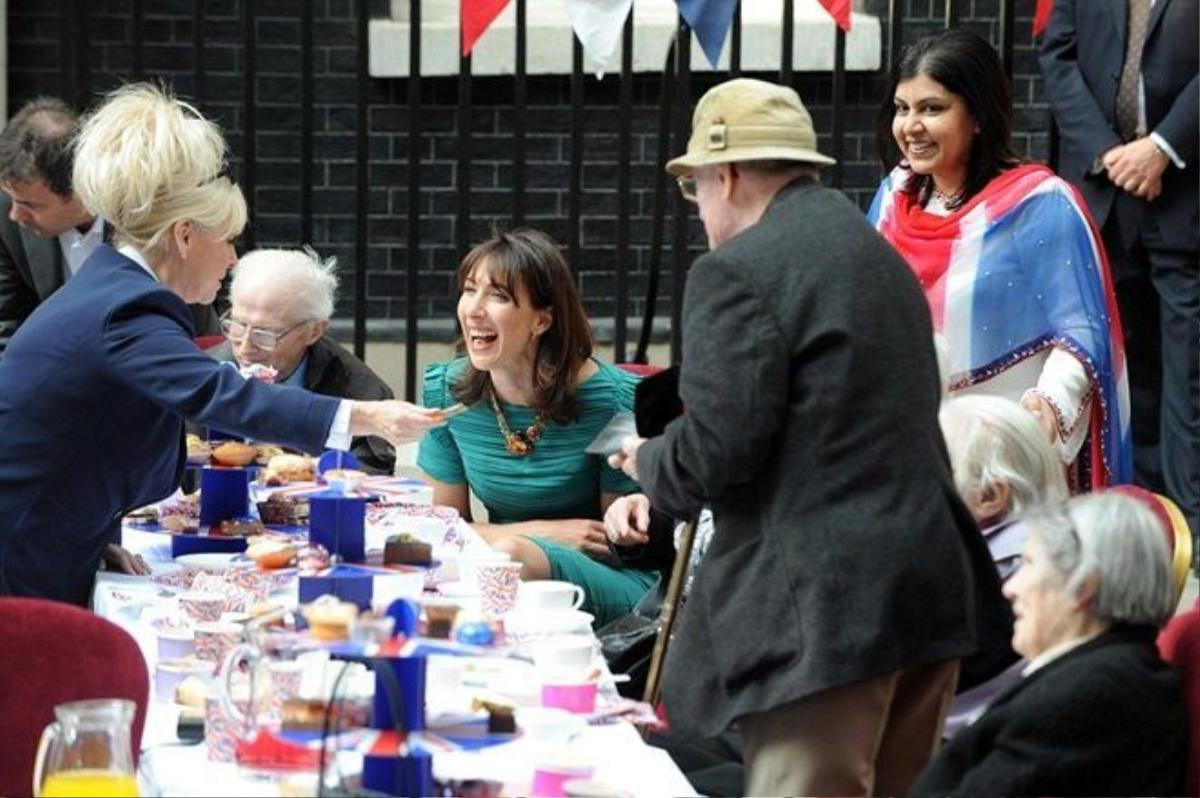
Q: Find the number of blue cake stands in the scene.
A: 3